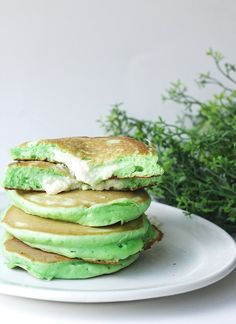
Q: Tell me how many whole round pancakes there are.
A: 3